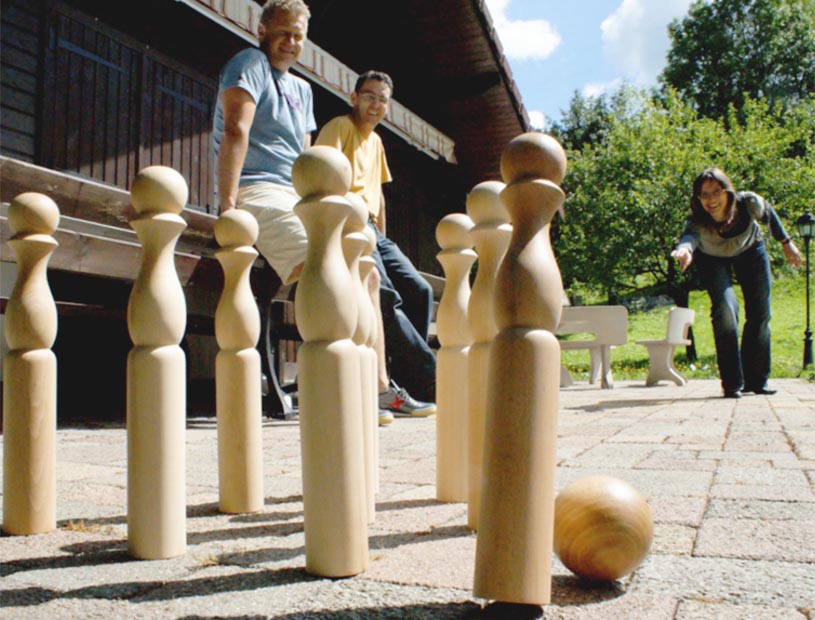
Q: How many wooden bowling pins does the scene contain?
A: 9